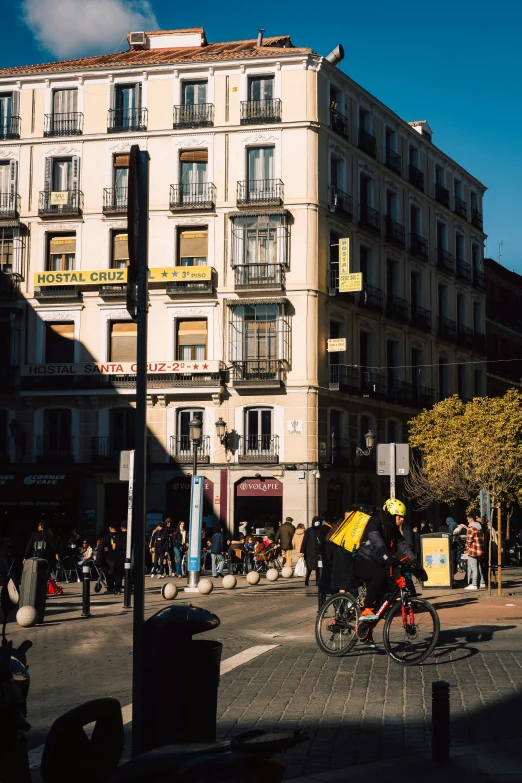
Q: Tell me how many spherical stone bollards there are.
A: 7